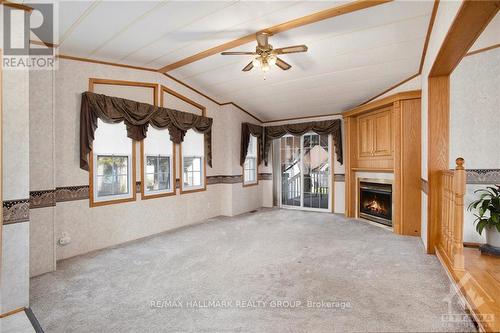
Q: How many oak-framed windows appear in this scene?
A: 4